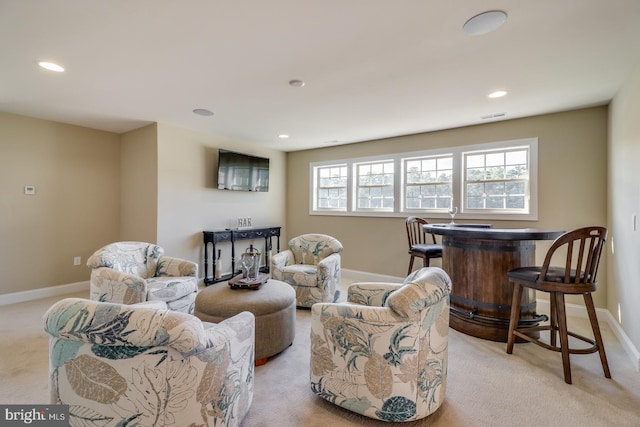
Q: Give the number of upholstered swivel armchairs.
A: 4